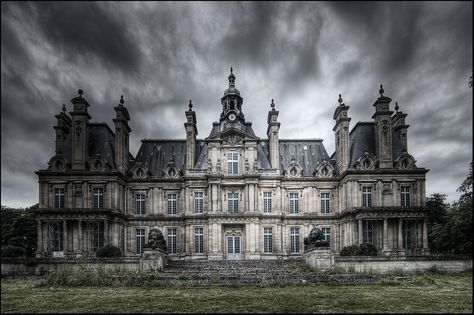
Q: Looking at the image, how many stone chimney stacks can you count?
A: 8